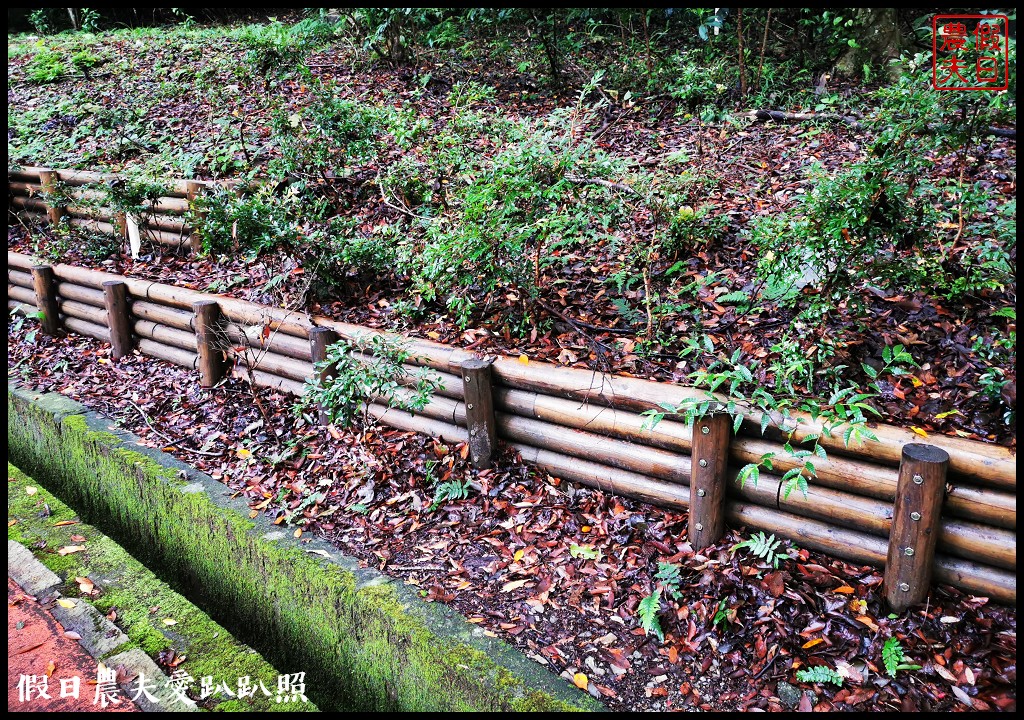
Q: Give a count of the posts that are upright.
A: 10